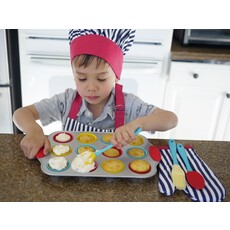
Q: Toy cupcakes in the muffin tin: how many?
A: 12